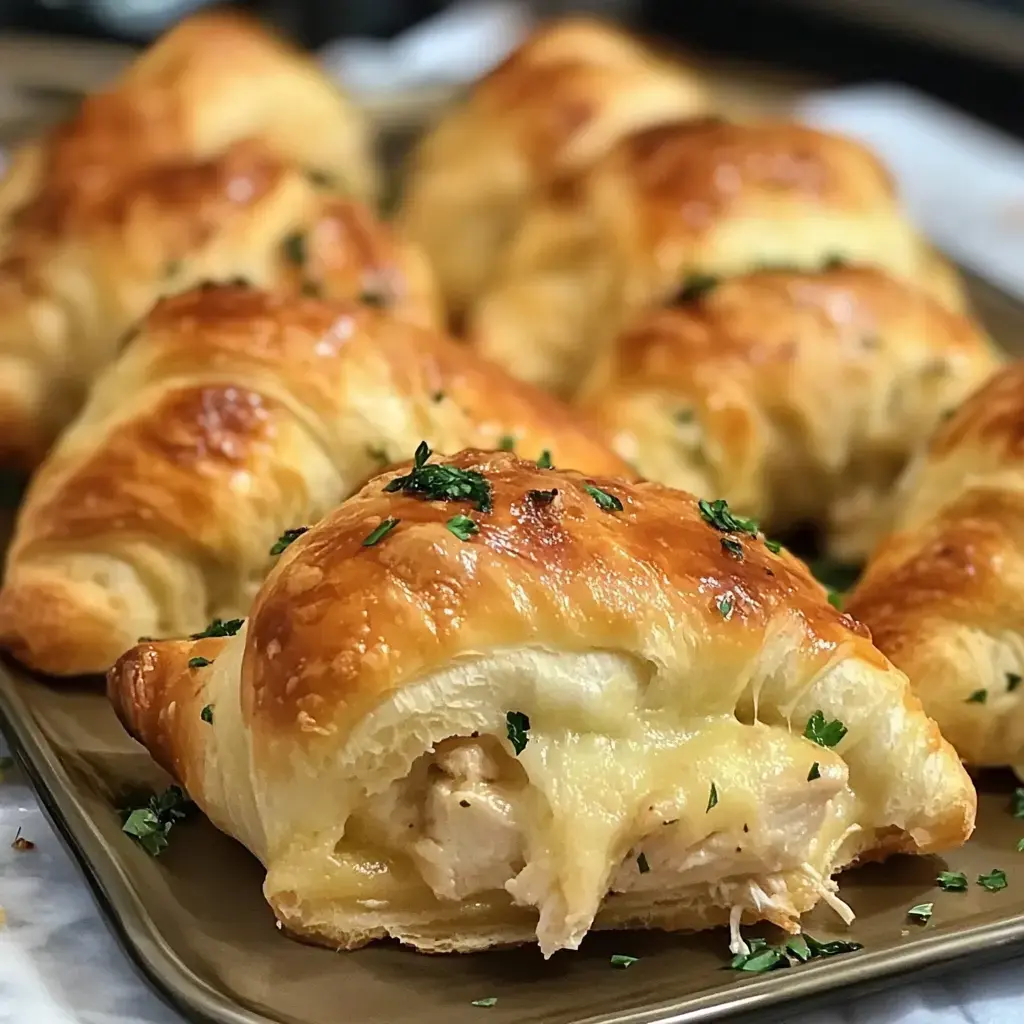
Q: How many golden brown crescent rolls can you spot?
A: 8